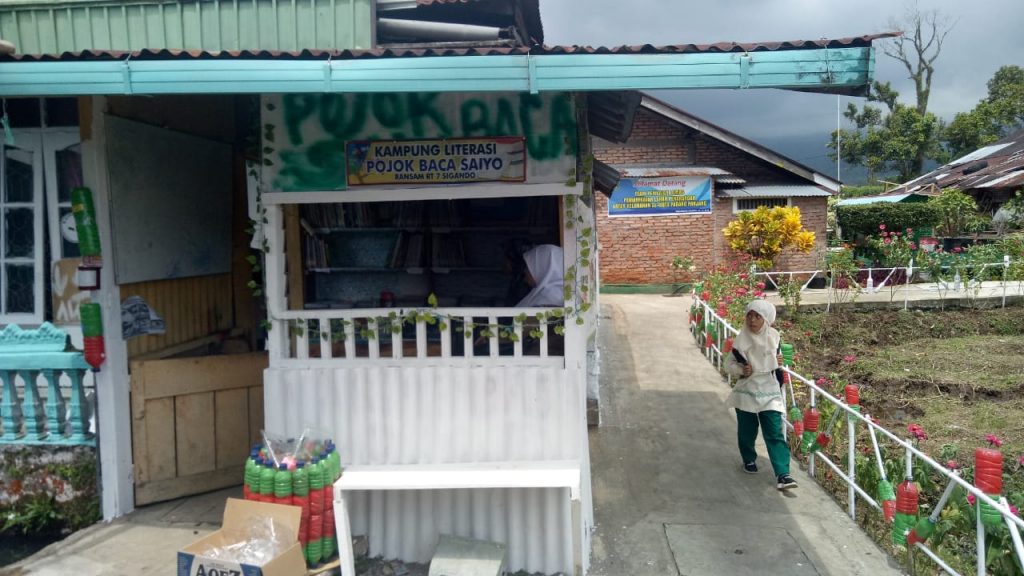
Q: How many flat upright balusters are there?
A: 11